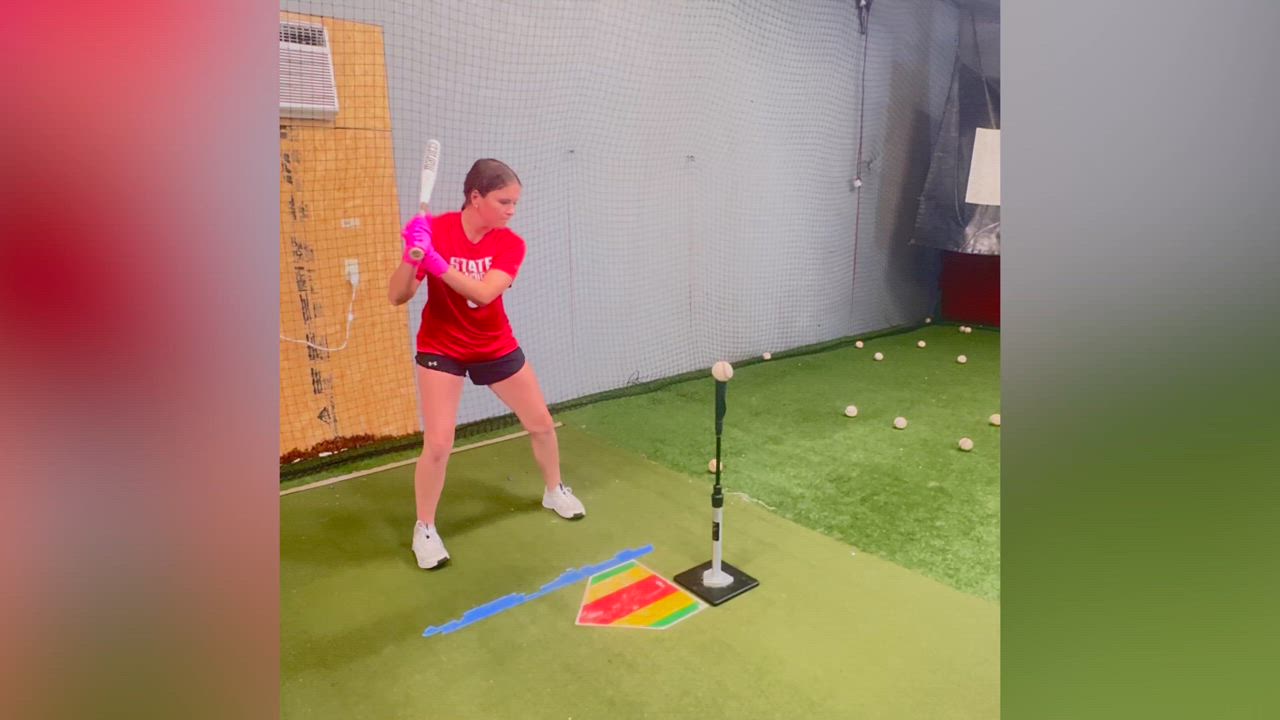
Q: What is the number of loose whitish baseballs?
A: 13